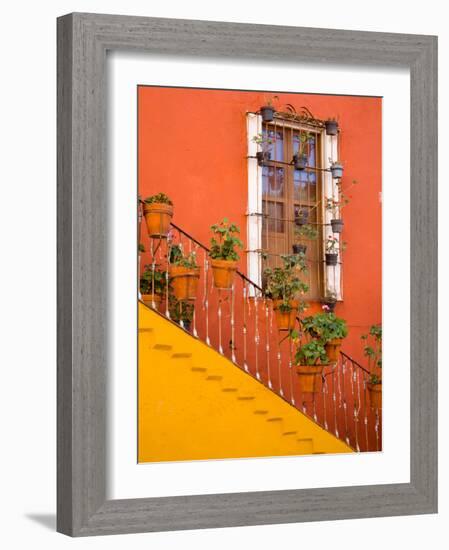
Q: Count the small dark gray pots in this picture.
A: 10